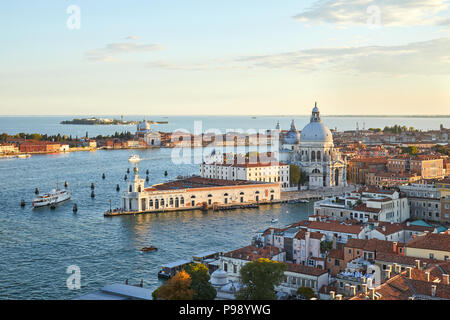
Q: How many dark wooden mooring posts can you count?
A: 14